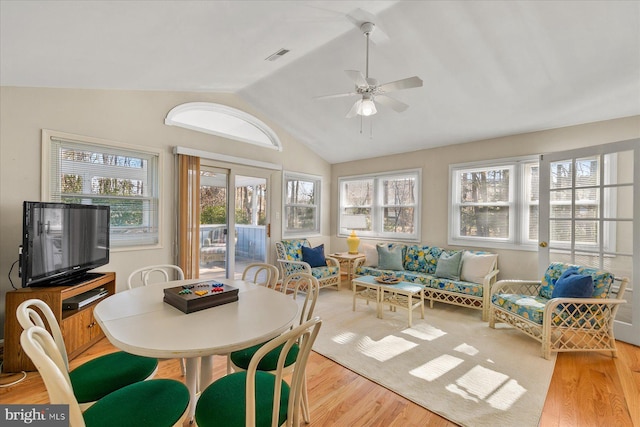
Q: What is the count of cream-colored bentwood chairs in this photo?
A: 6